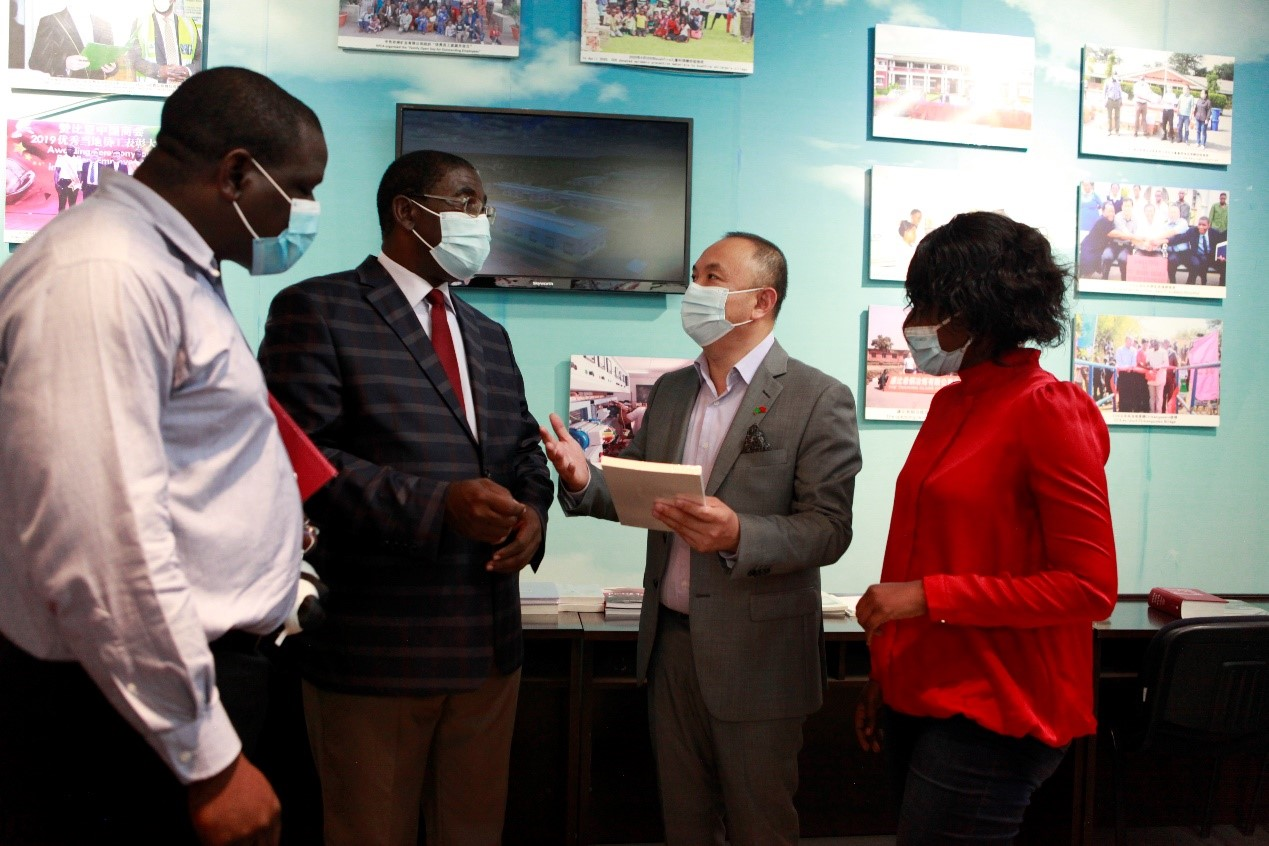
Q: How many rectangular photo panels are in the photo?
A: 11